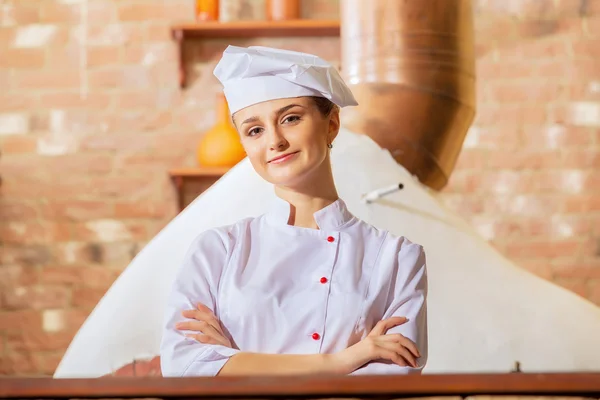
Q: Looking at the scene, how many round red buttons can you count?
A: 3